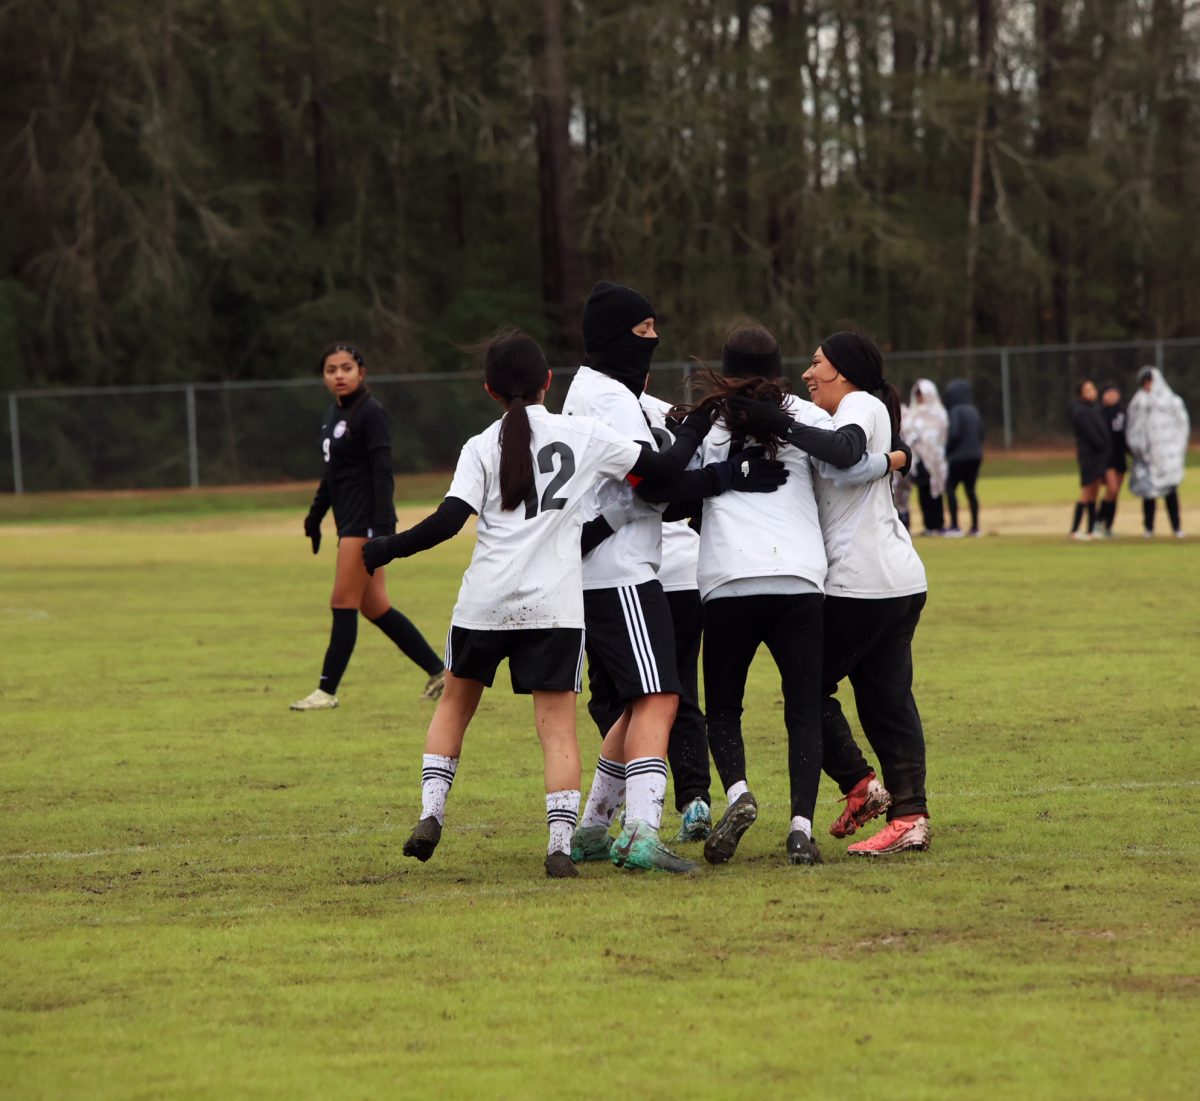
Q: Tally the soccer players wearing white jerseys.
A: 5